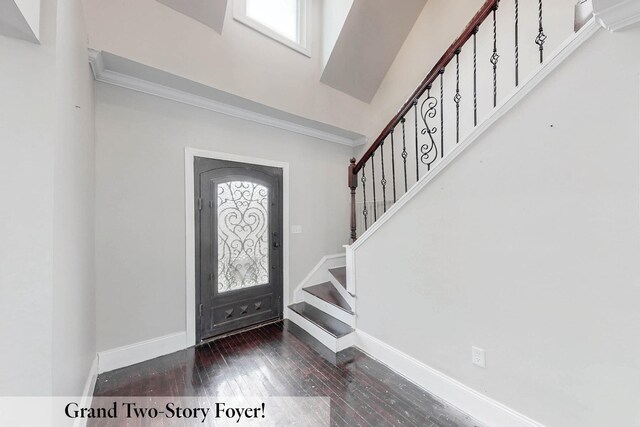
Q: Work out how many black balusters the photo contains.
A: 13